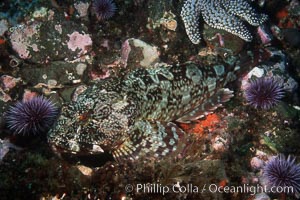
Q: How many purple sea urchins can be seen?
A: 4